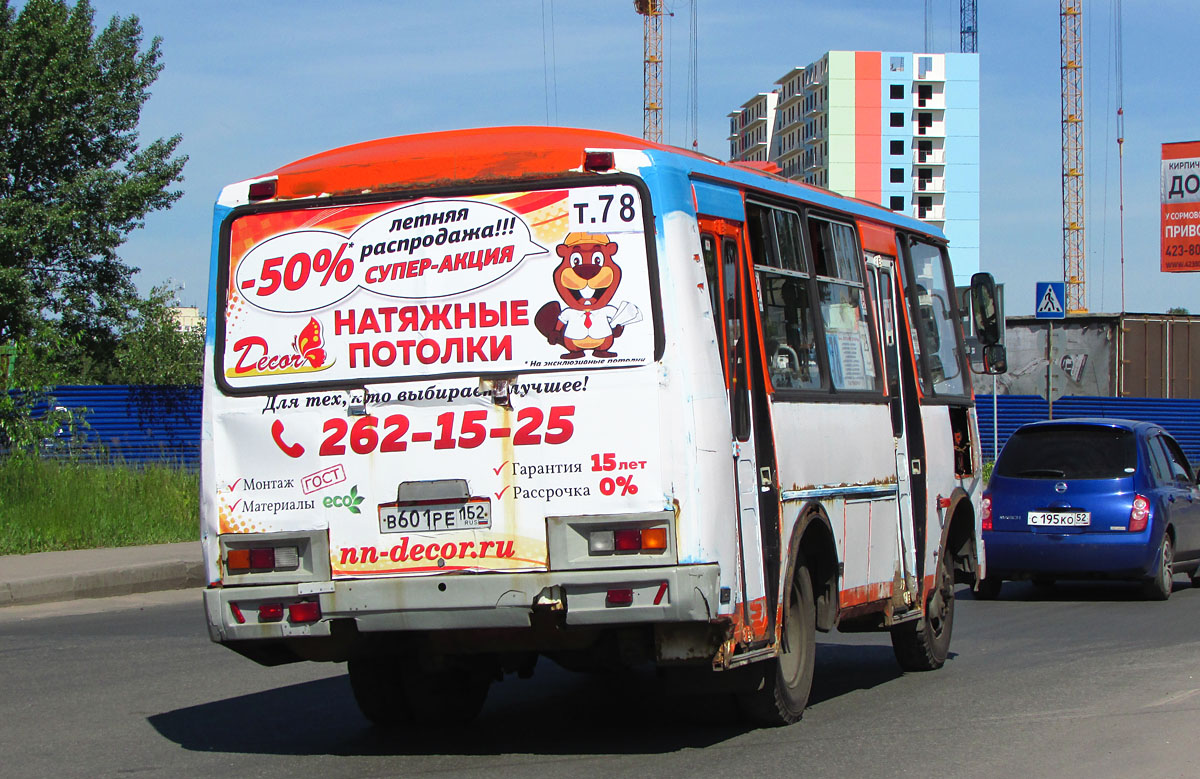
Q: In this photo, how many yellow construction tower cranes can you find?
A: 2